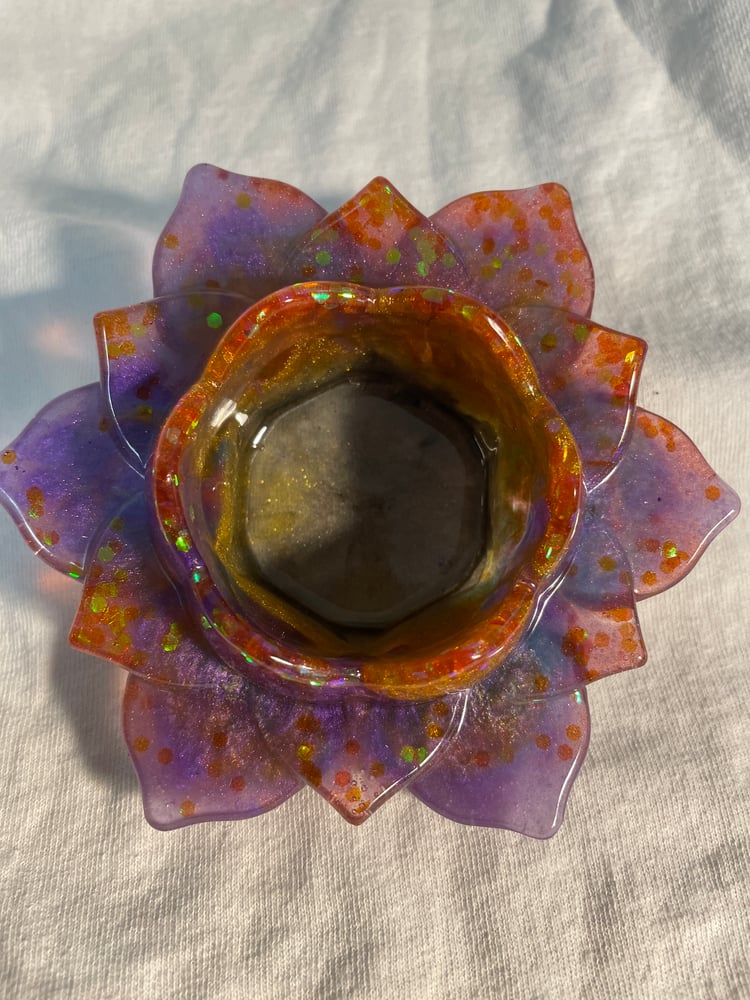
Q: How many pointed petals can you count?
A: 12